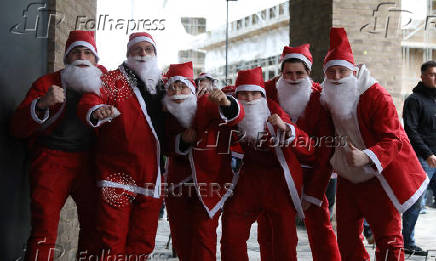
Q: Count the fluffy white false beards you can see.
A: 6